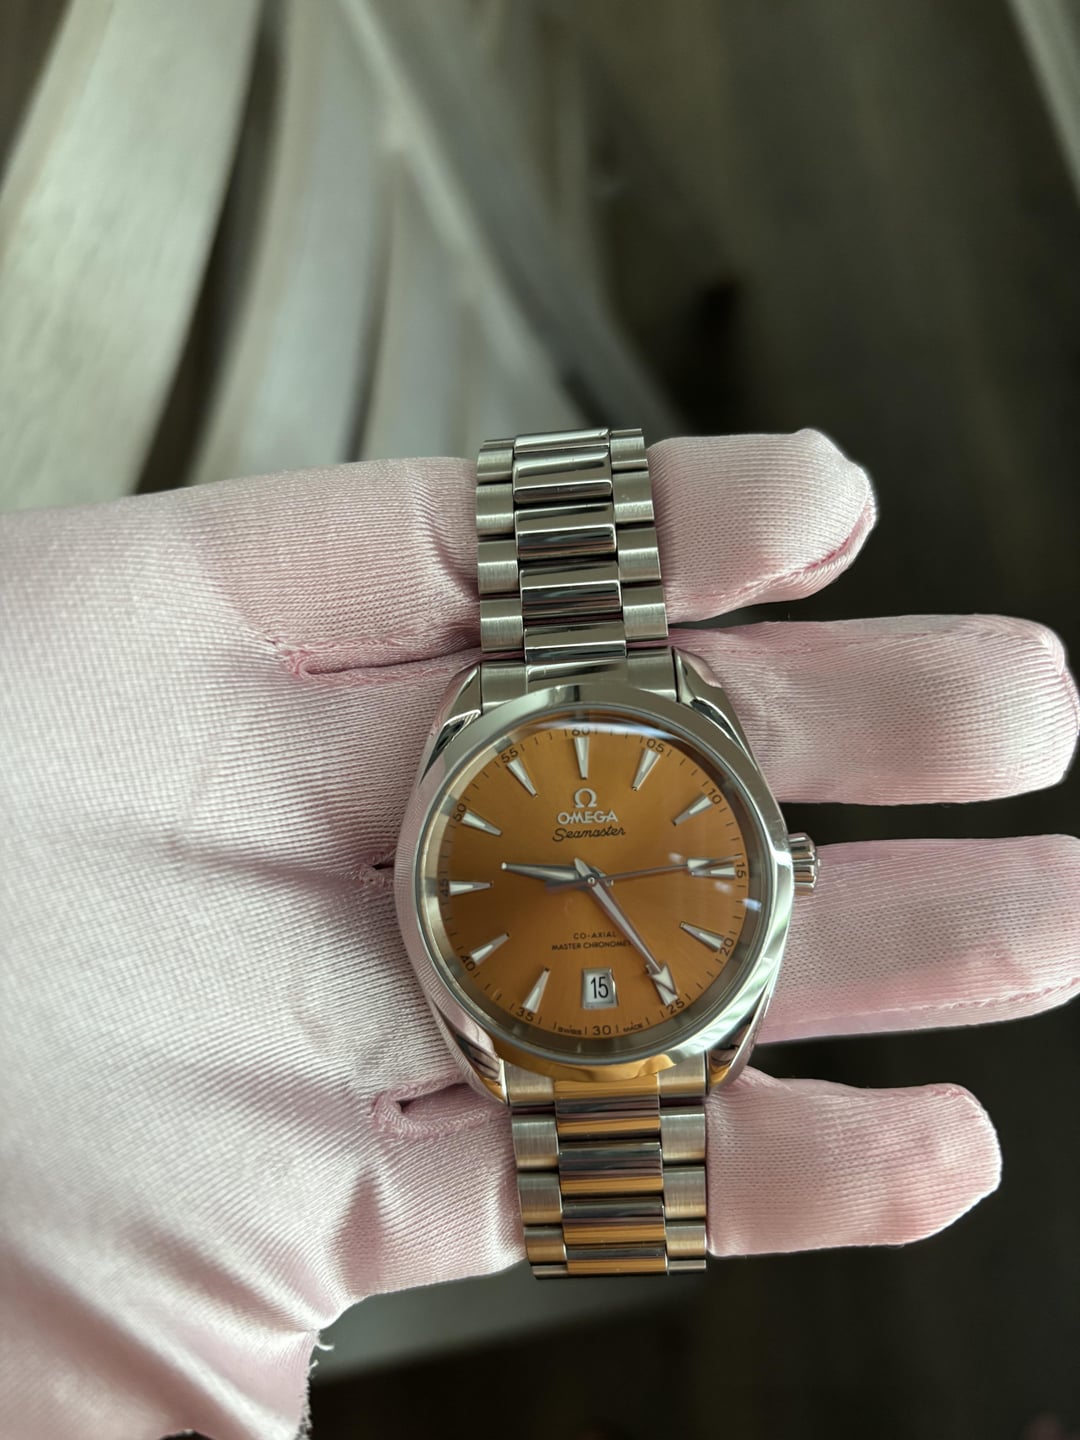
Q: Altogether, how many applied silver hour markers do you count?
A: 11